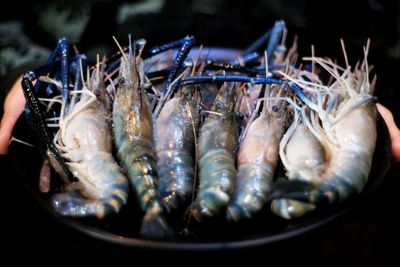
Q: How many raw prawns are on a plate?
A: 7